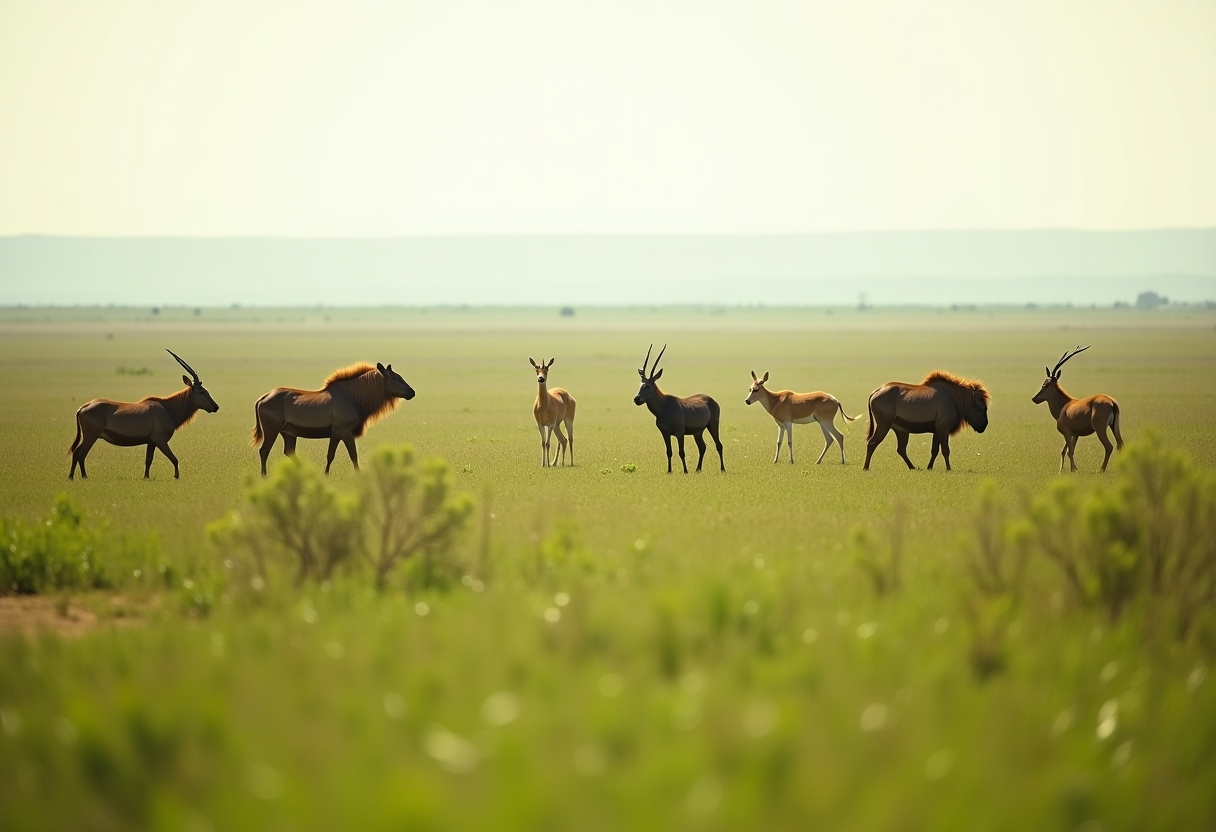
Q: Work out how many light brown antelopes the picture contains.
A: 2